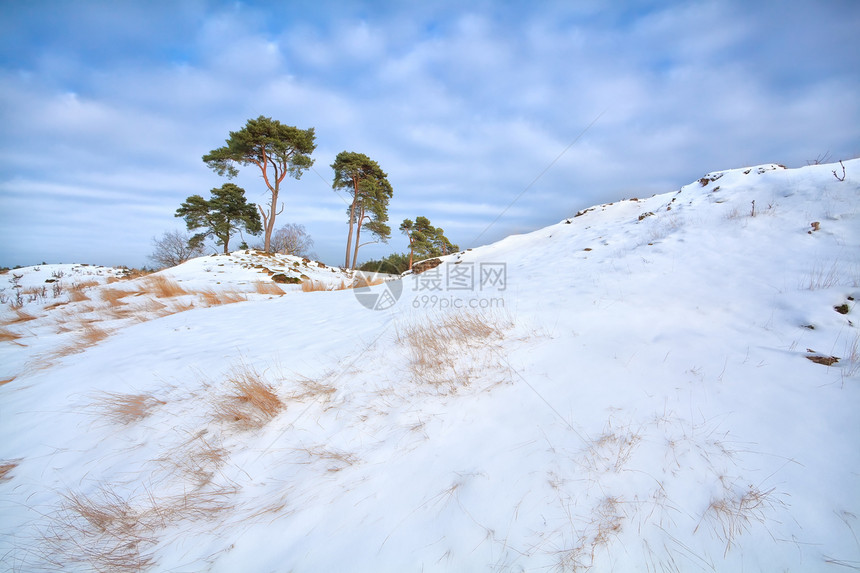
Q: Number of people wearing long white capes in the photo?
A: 0